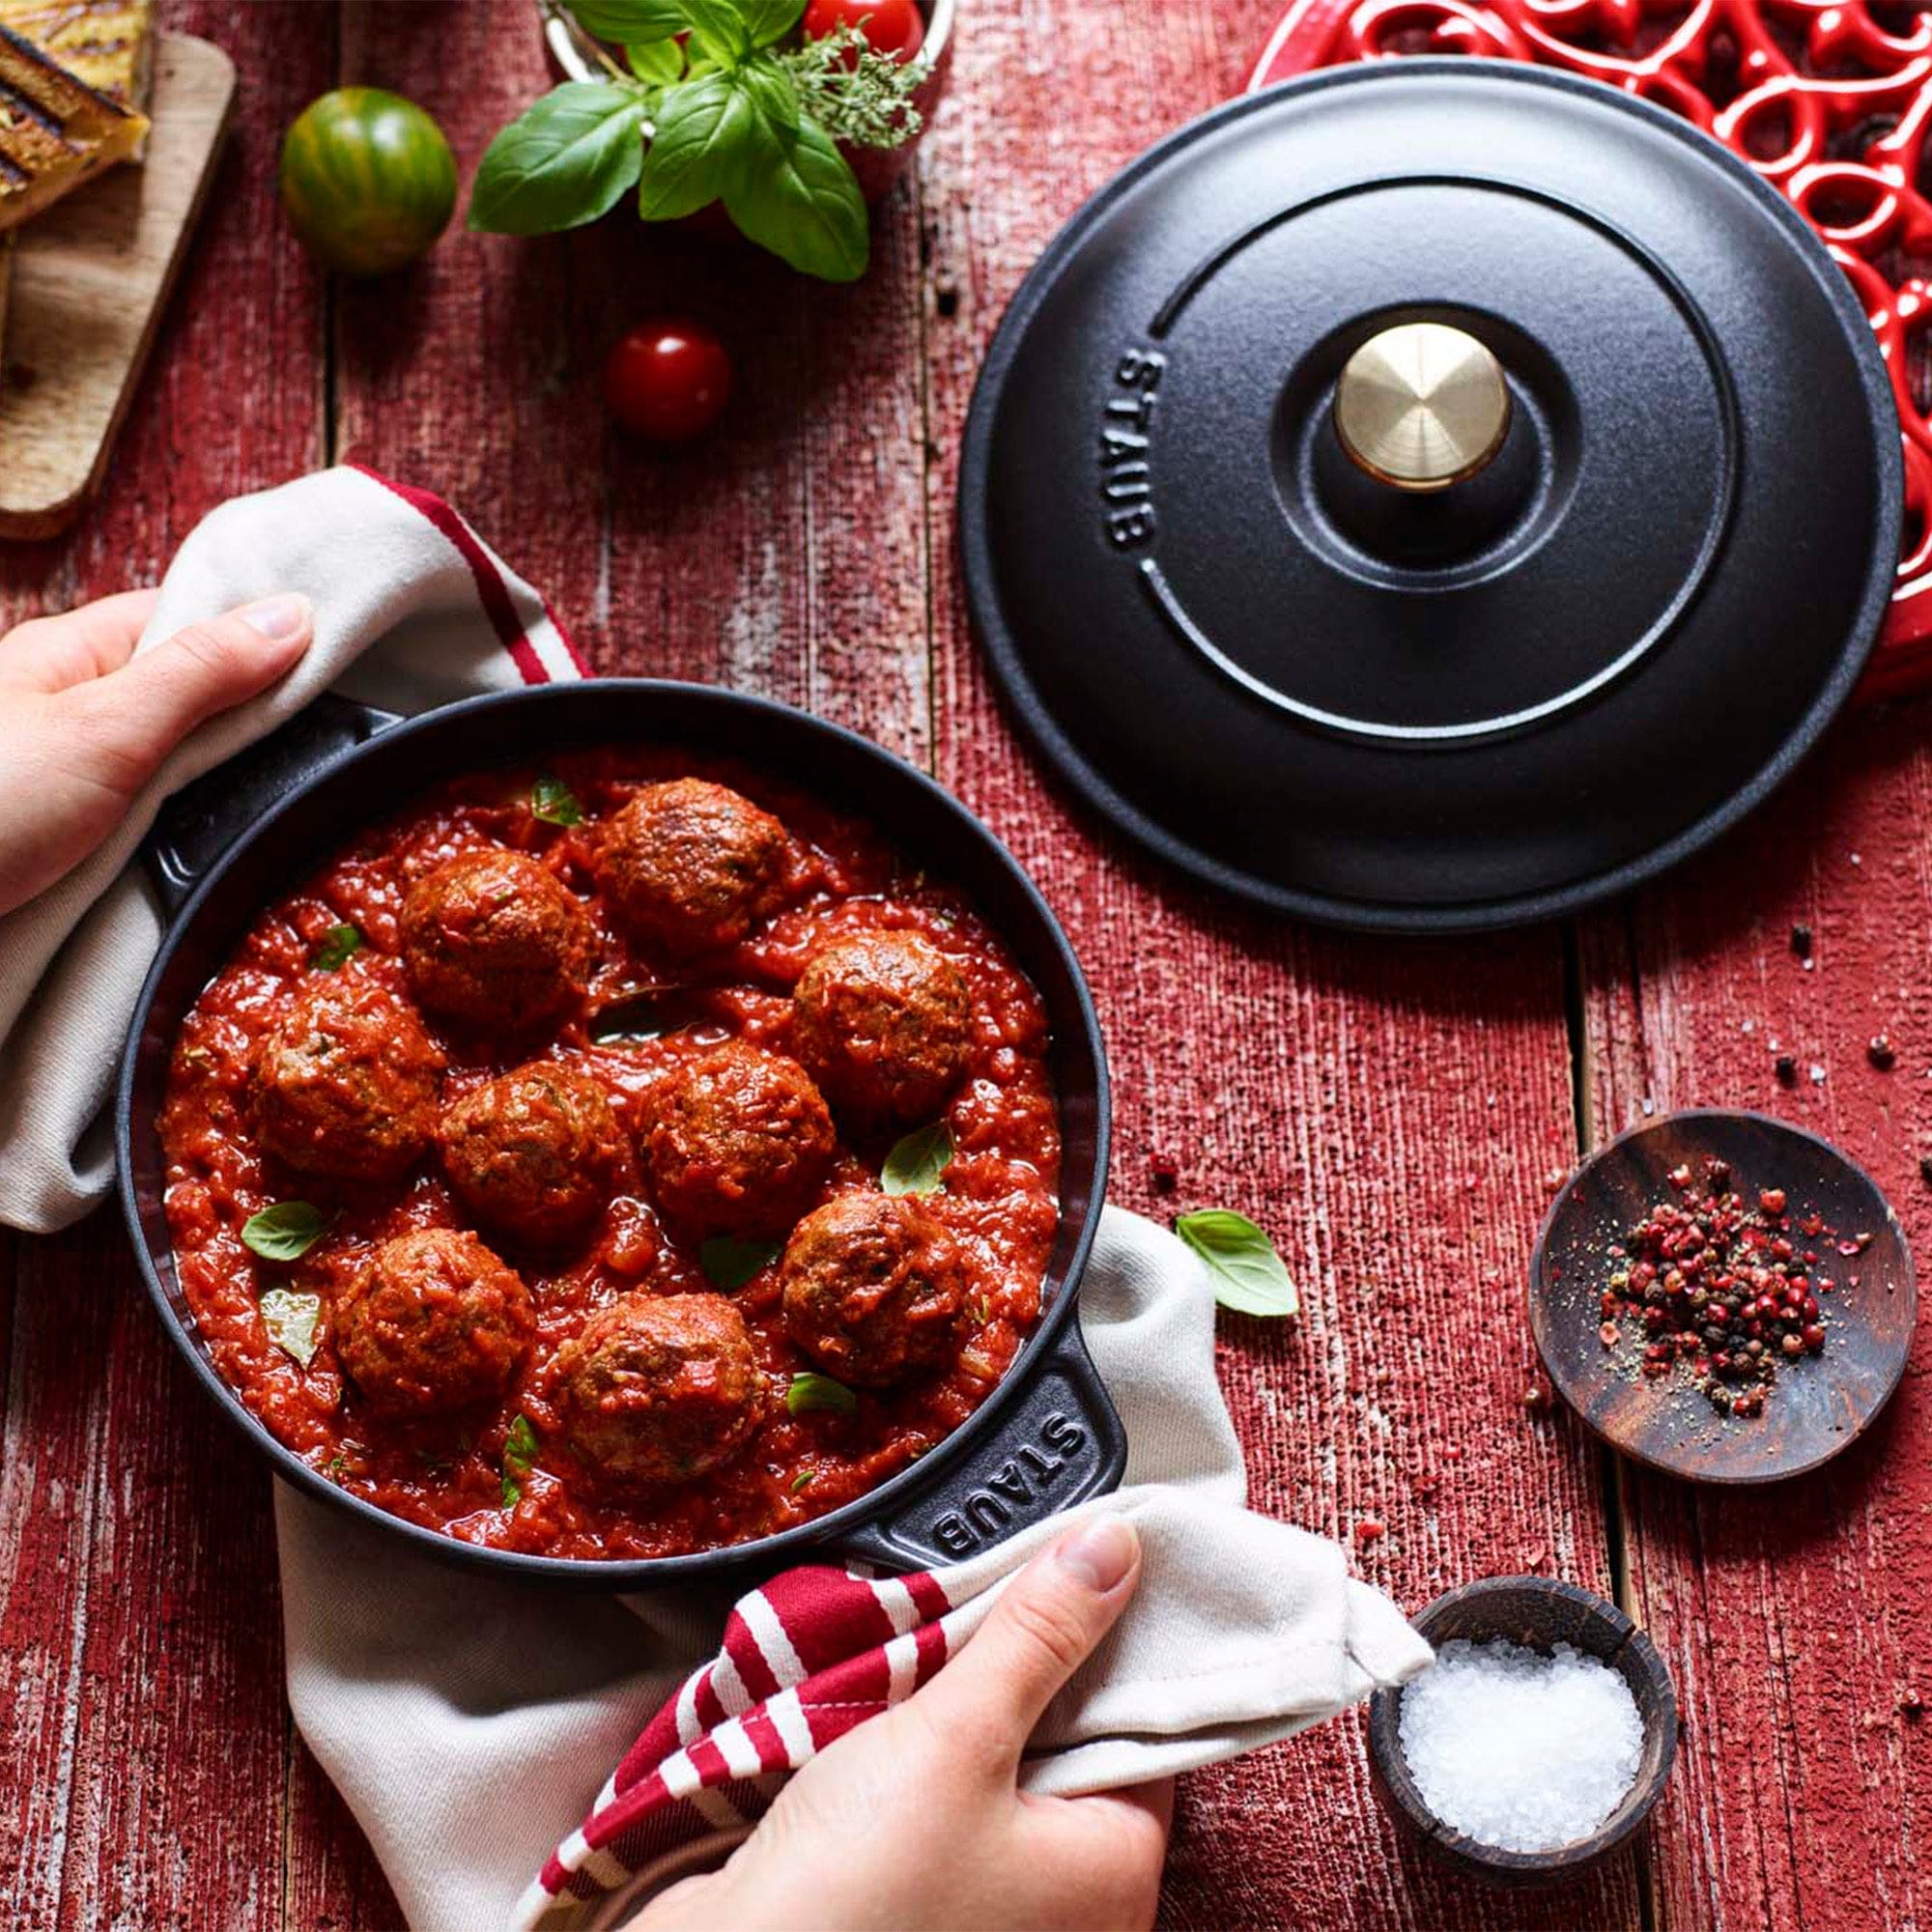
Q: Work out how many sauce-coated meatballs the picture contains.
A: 9